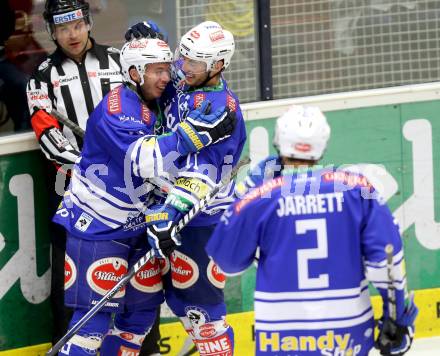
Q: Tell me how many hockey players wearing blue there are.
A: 3